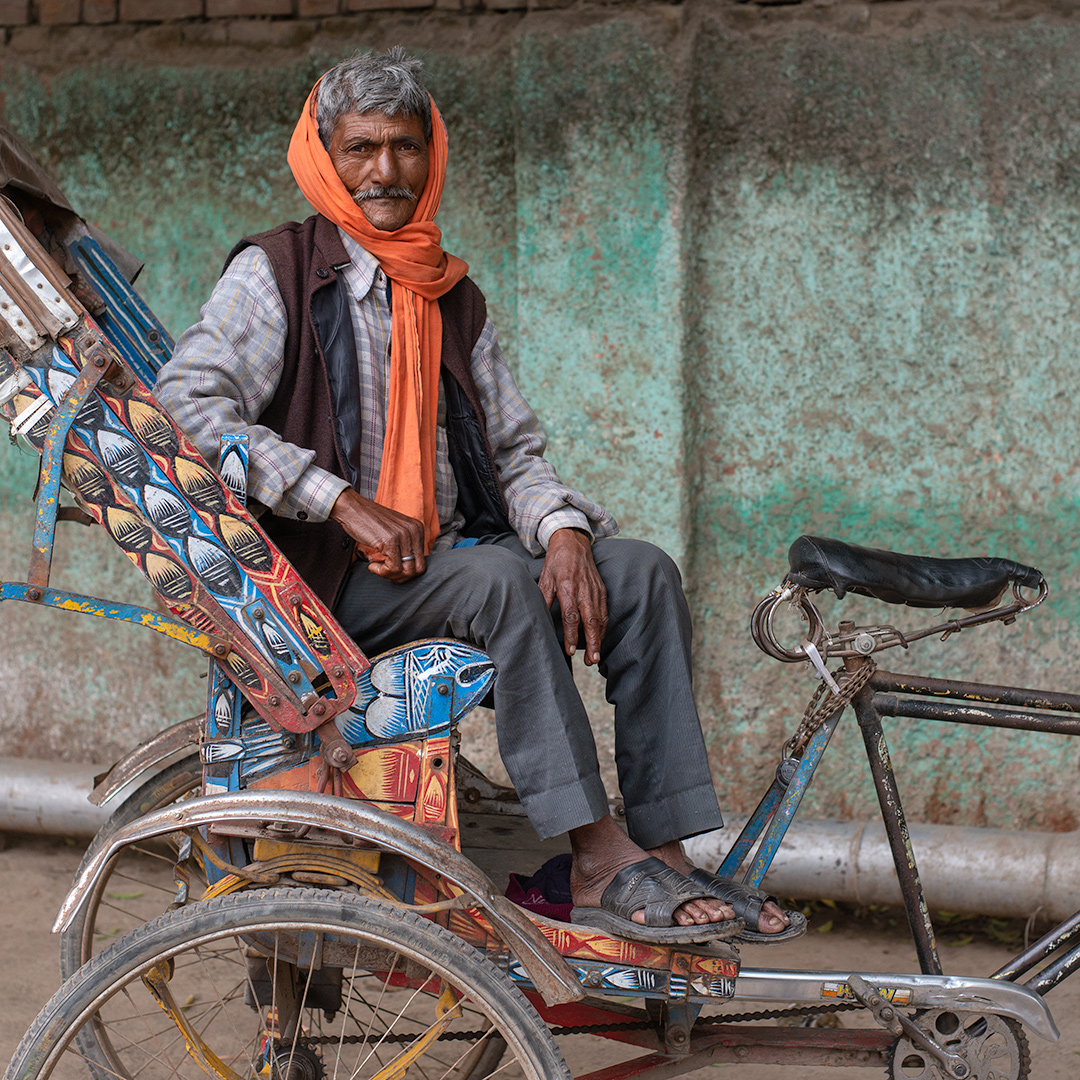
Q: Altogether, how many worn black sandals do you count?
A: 2